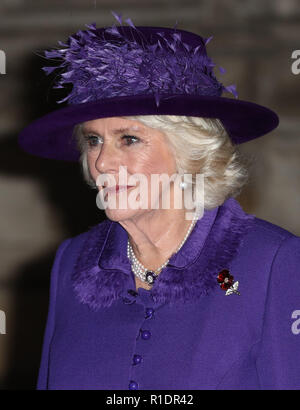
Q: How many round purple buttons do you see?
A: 4